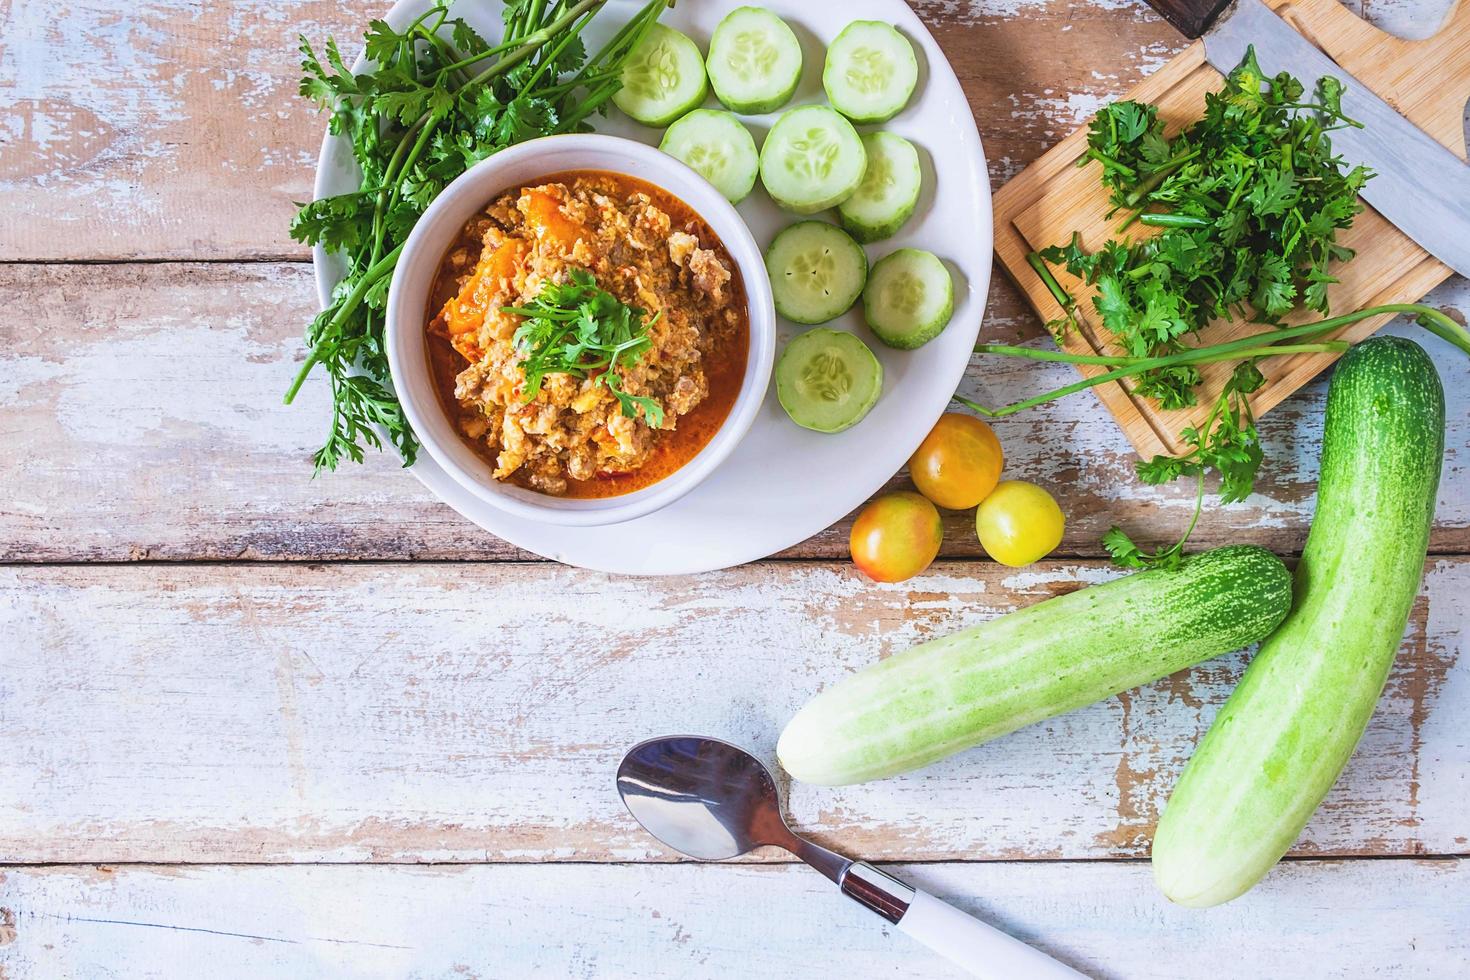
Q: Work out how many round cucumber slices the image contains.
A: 9